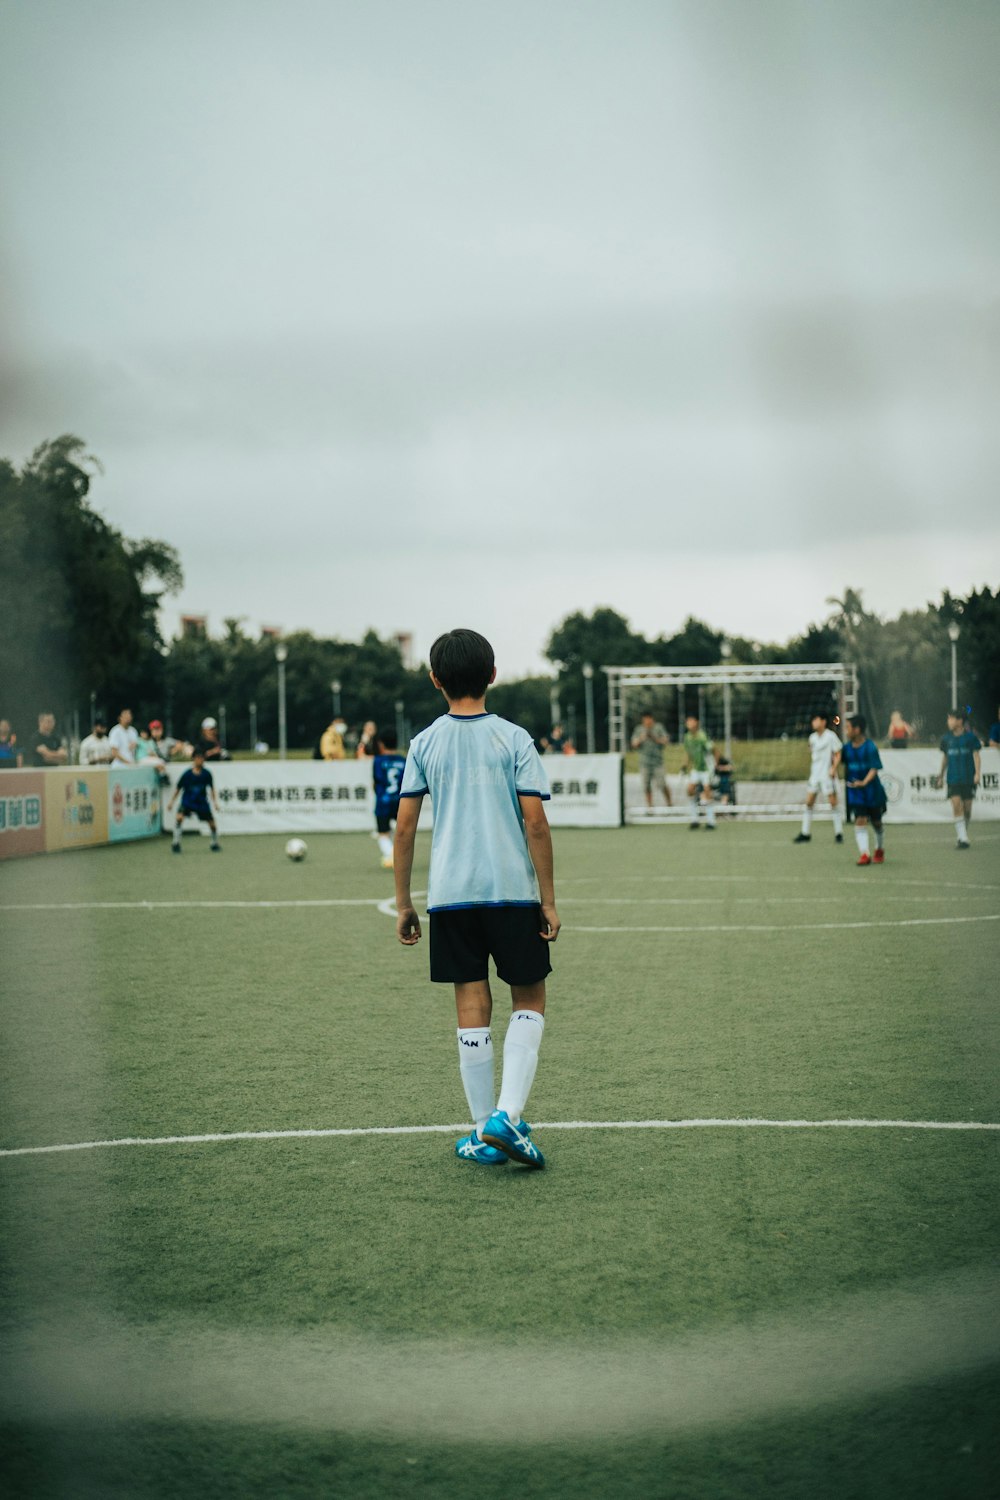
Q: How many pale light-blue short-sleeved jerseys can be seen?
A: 1